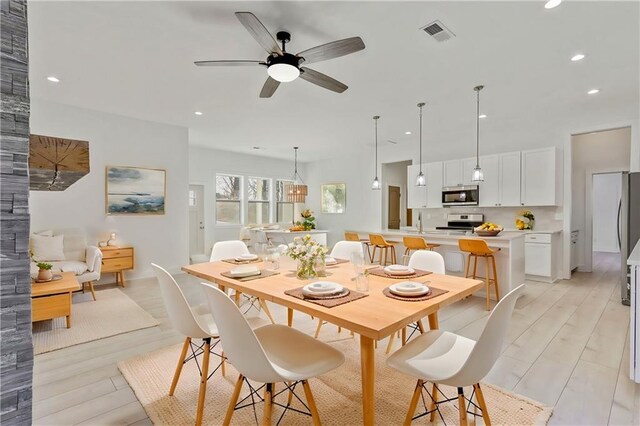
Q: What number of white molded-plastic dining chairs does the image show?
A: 6